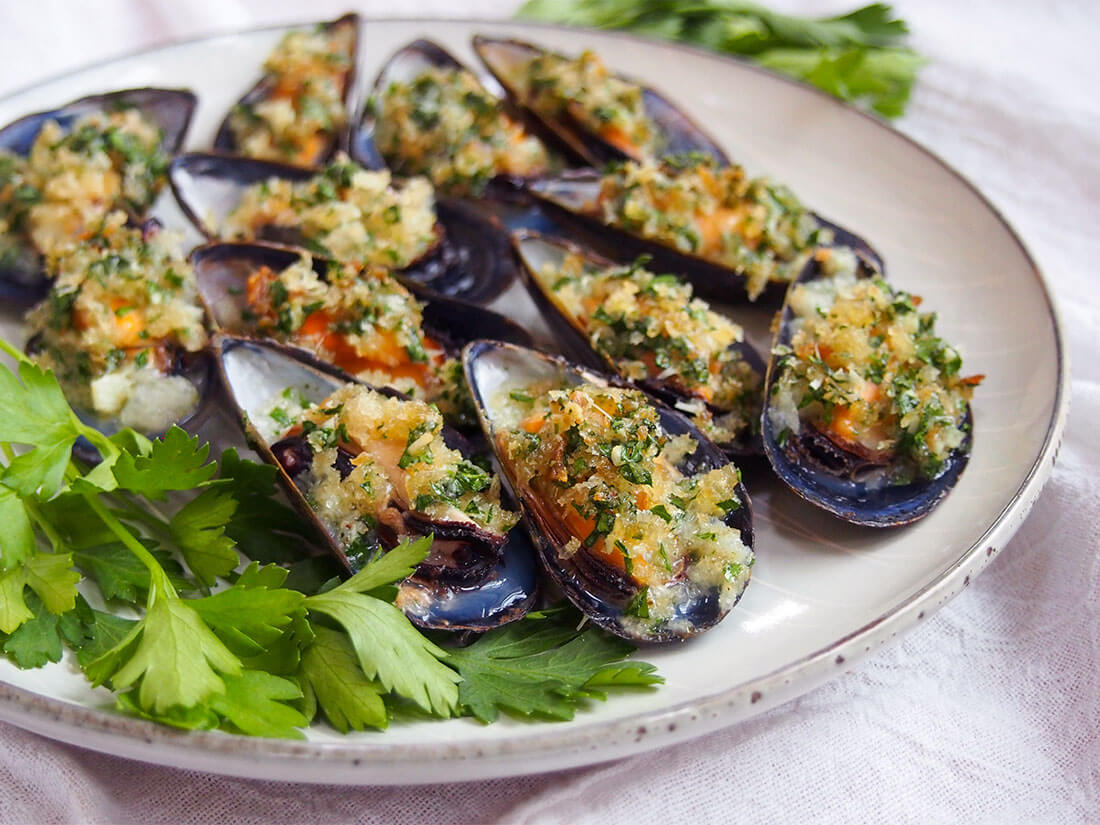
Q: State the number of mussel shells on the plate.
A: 12